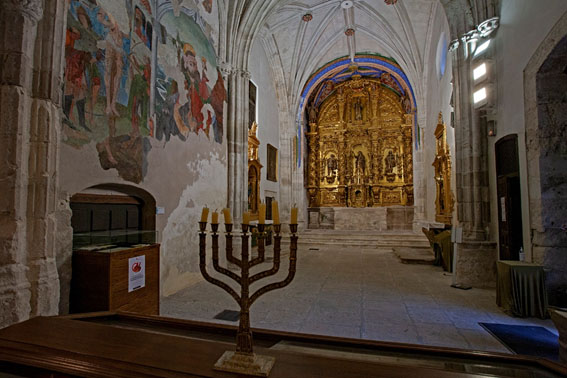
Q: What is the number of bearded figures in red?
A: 1